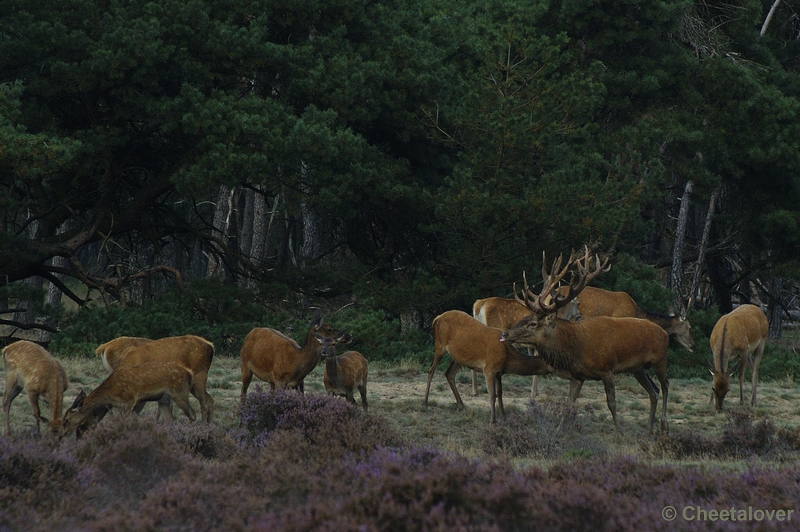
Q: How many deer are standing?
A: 11